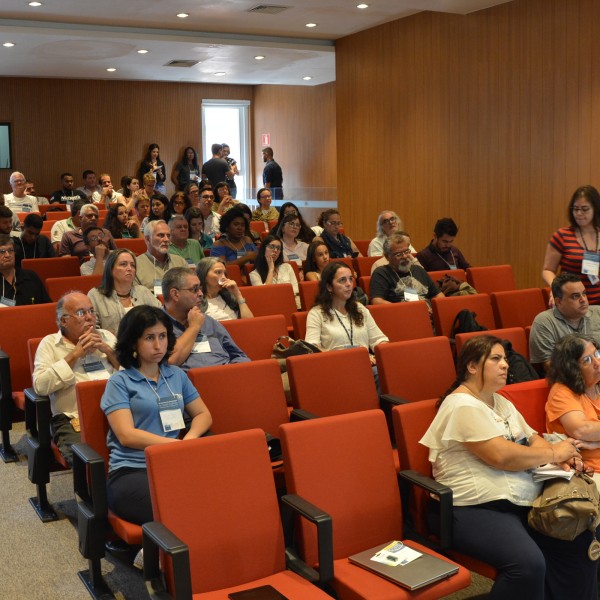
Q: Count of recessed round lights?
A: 10